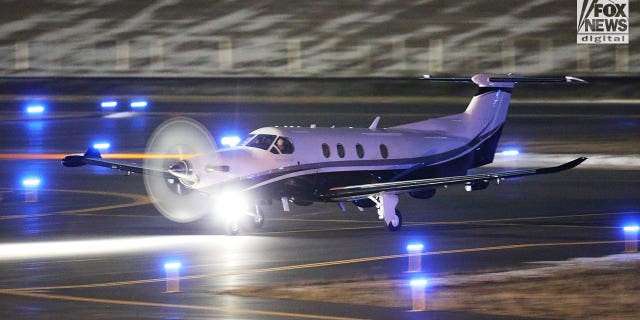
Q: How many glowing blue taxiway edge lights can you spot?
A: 11